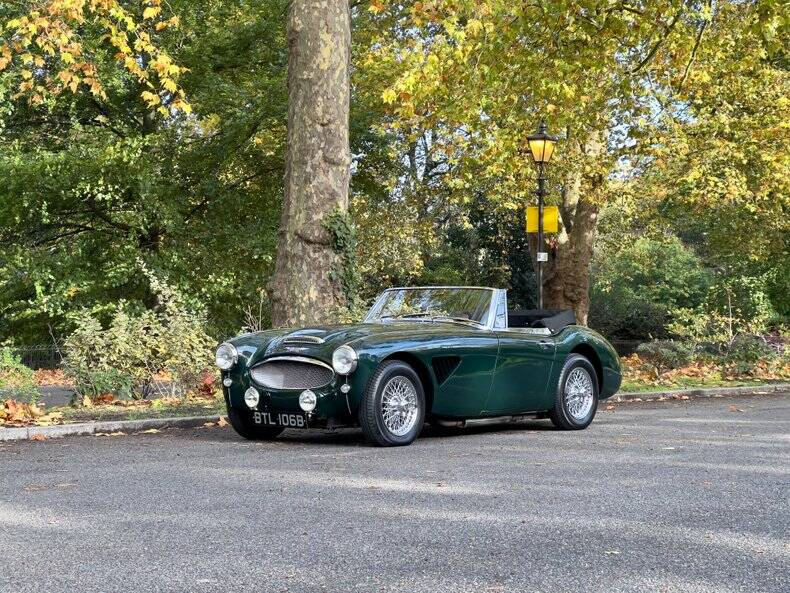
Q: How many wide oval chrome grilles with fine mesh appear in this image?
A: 1